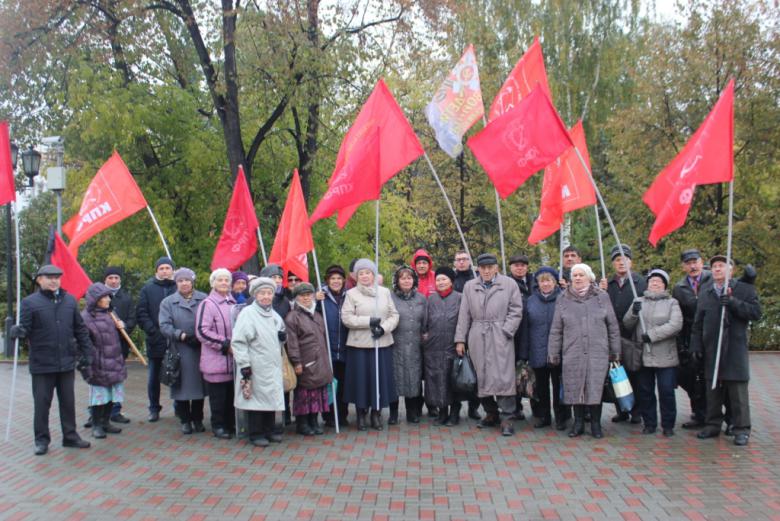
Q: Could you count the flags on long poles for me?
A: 13